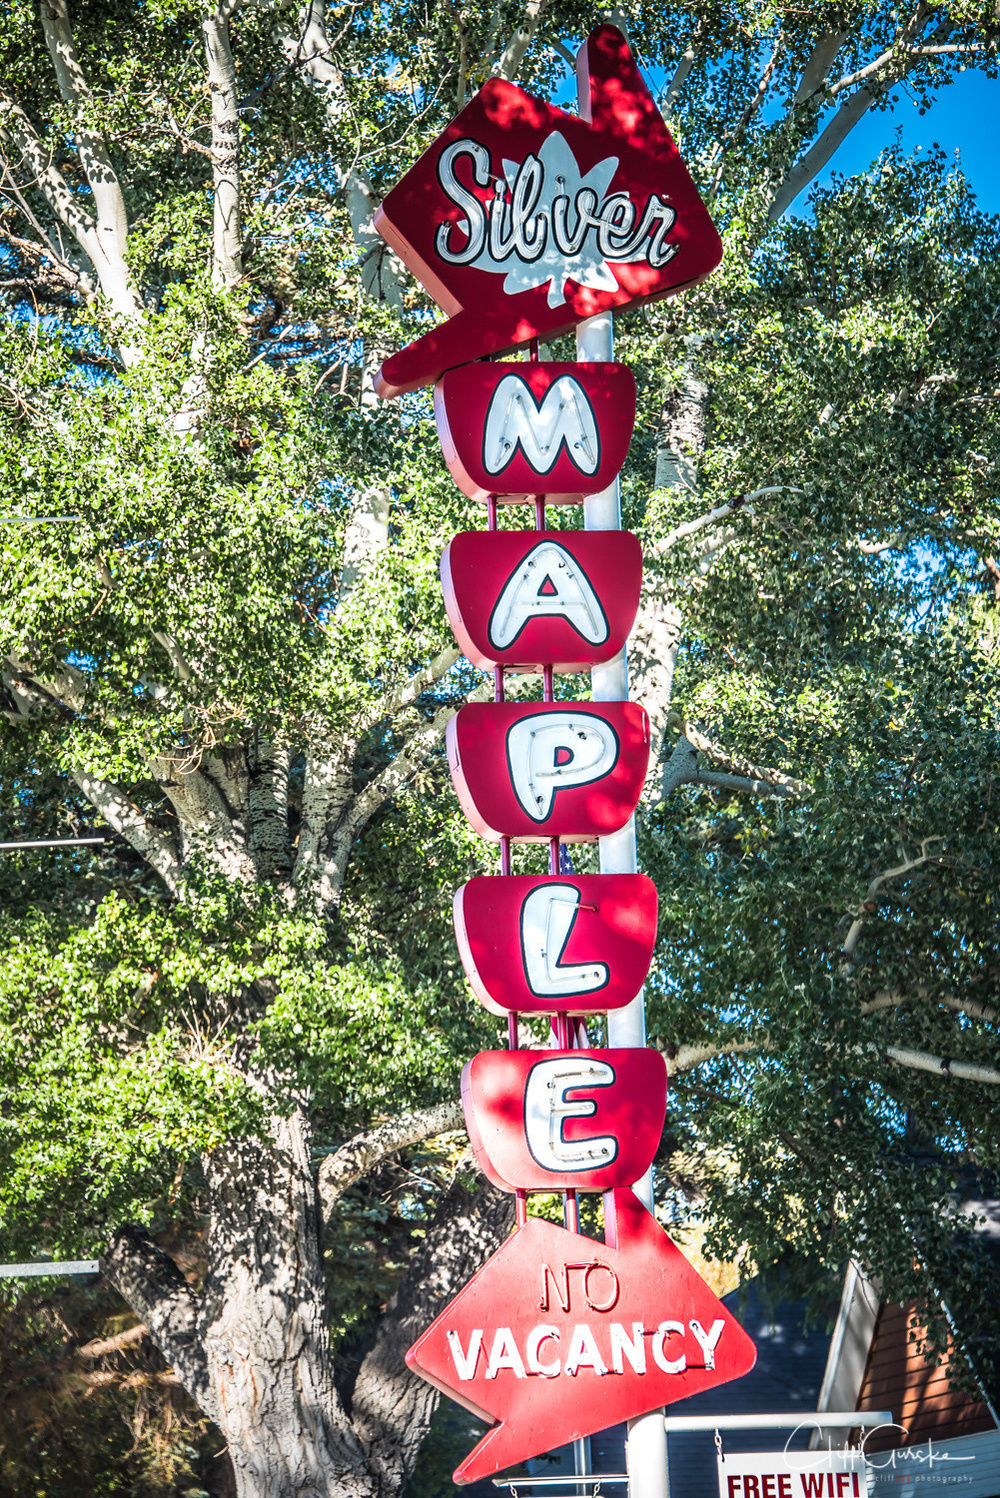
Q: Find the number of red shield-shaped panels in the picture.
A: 5